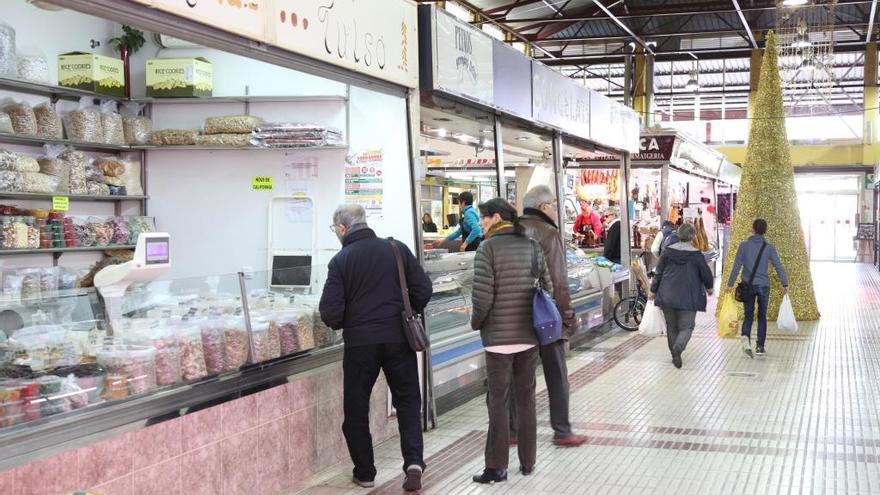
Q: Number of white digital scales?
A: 1